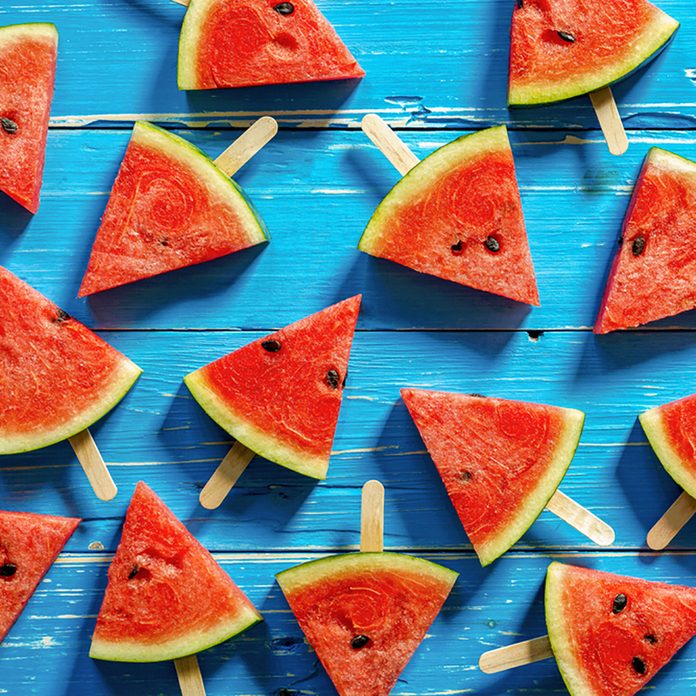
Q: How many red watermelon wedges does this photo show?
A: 14